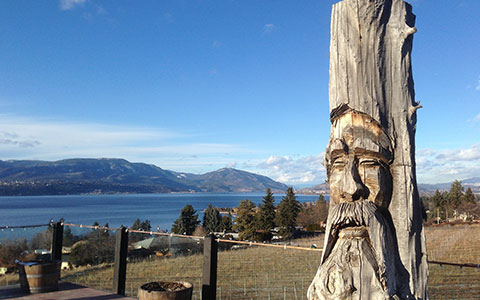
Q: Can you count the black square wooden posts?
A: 3